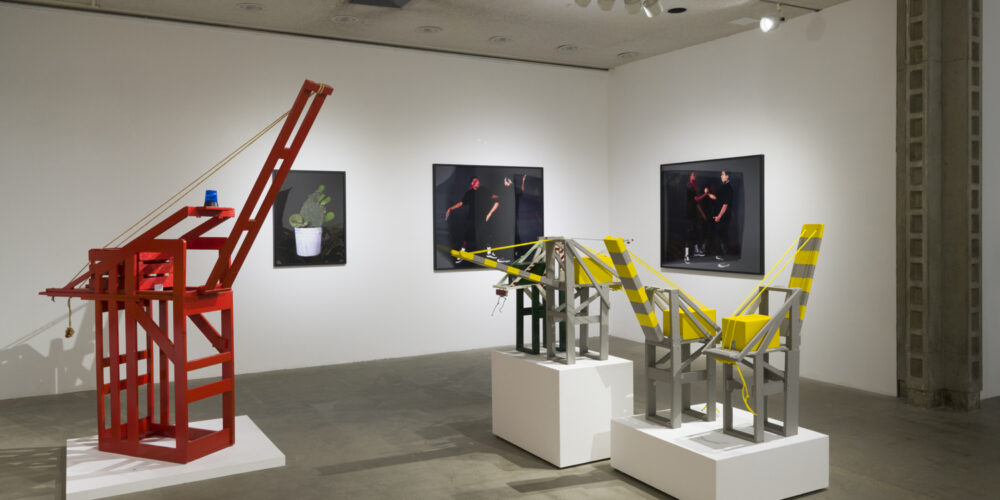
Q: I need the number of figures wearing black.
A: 4